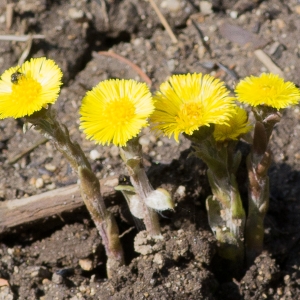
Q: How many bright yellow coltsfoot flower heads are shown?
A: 5